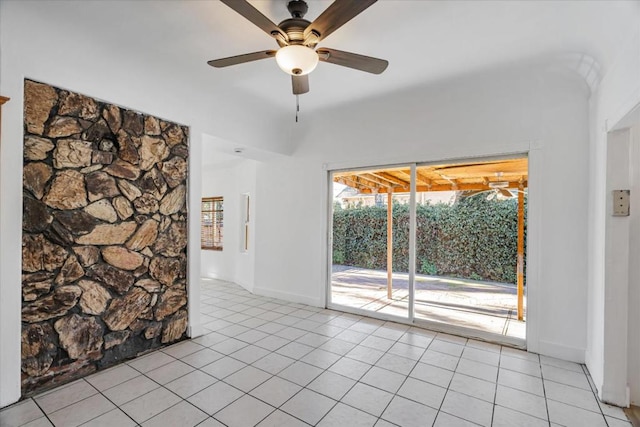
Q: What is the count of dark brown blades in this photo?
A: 5